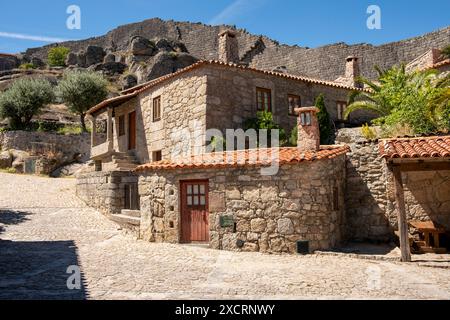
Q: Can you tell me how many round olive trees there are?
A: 2